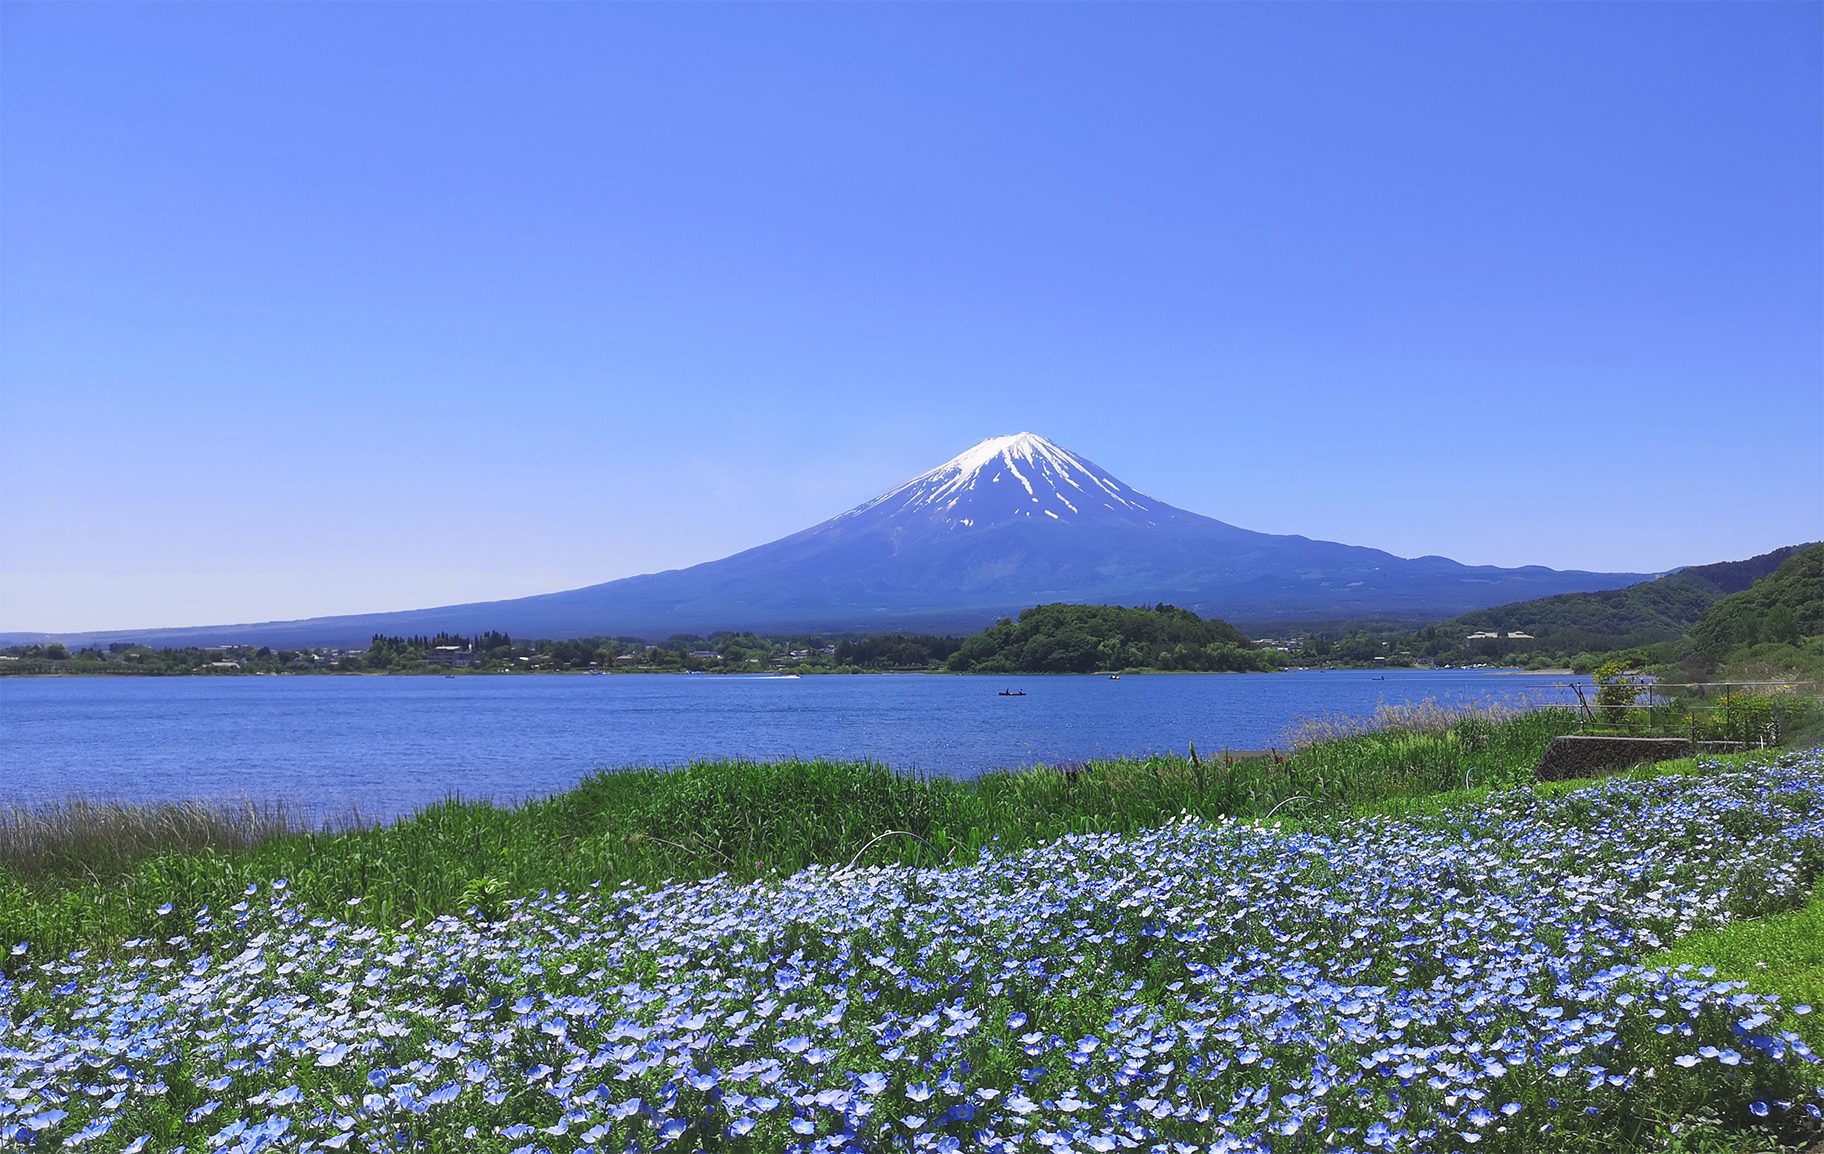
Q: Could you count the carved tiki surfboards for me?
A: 0